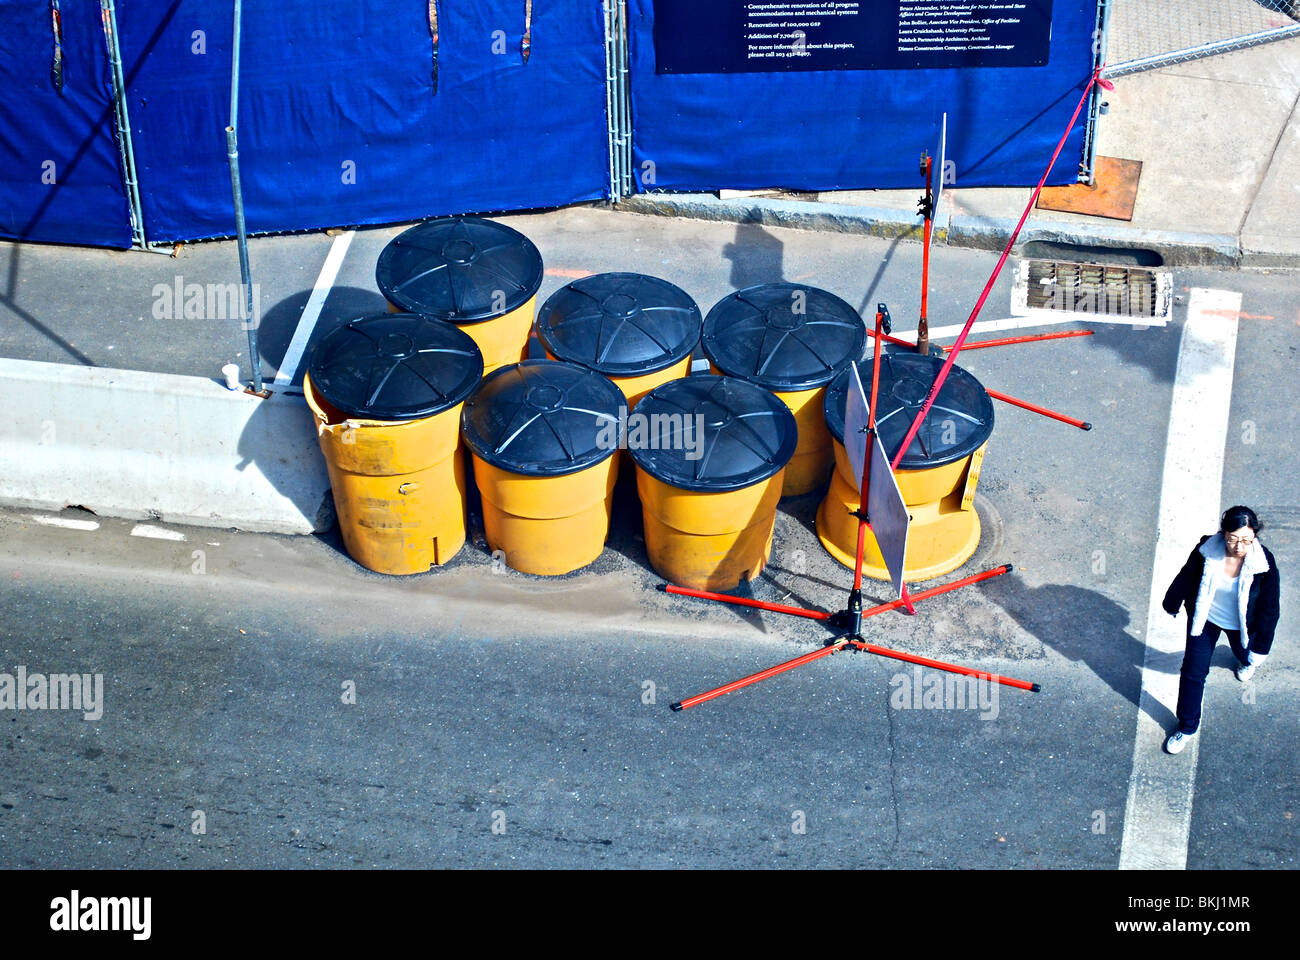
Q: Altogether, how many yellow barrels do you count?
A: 7